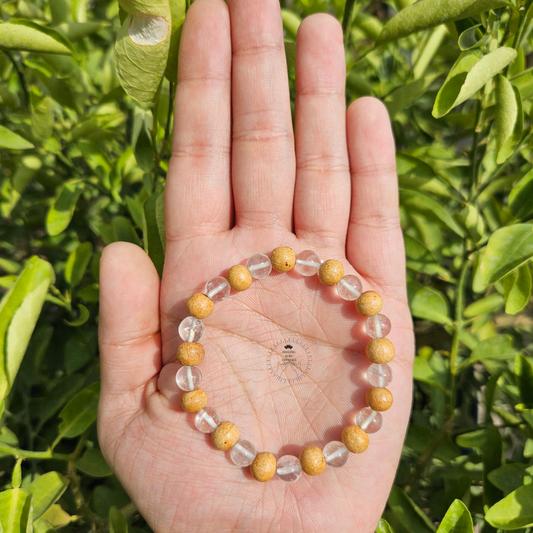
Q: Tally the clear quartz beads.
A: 13